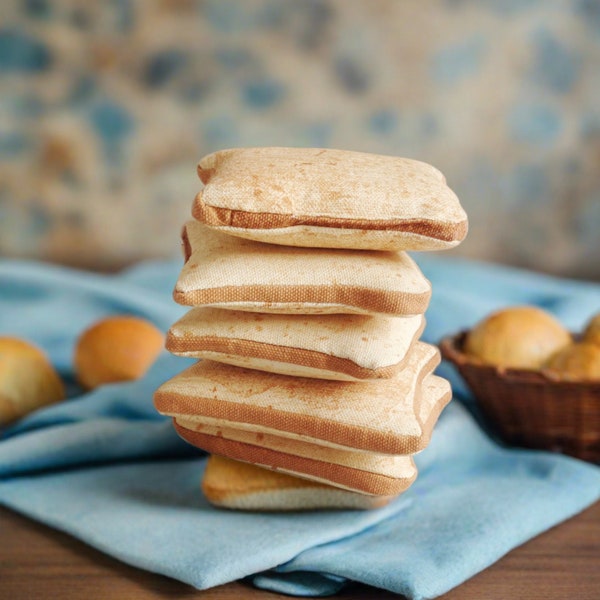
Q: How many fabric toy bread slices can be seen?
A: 6